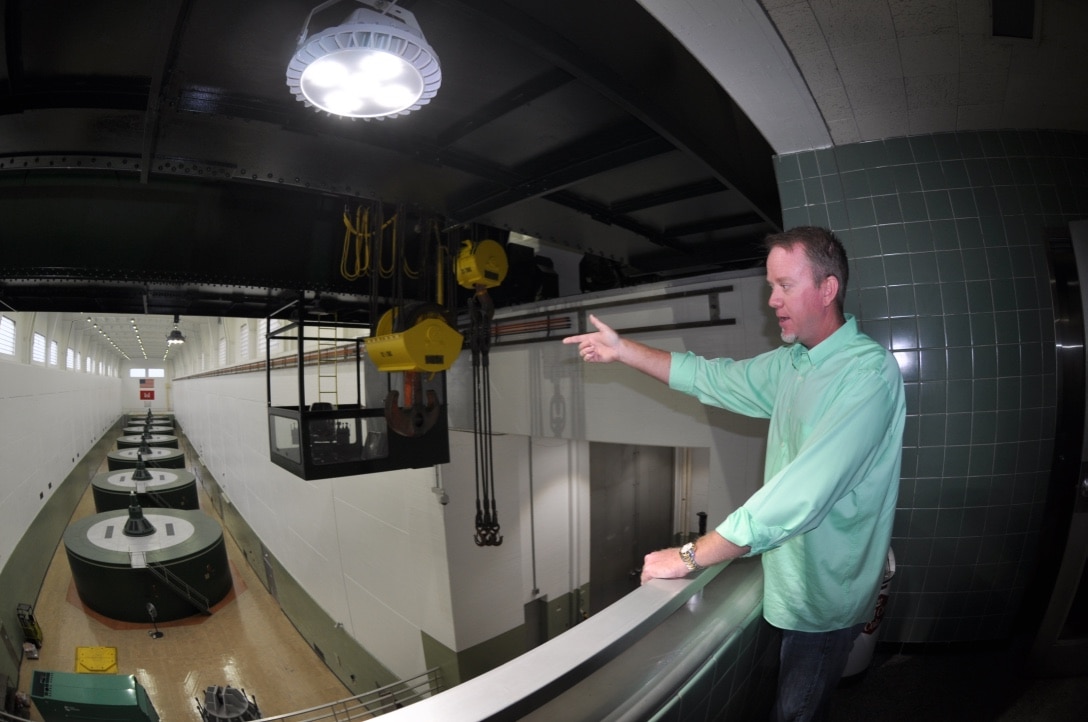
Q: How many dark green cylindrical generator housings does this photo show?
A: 7